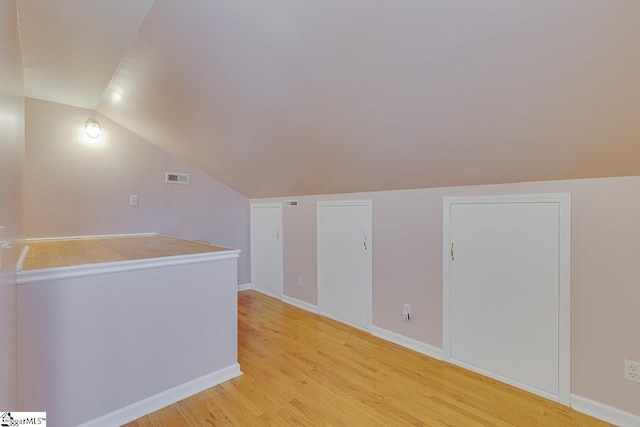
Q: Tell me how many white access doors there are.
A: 3